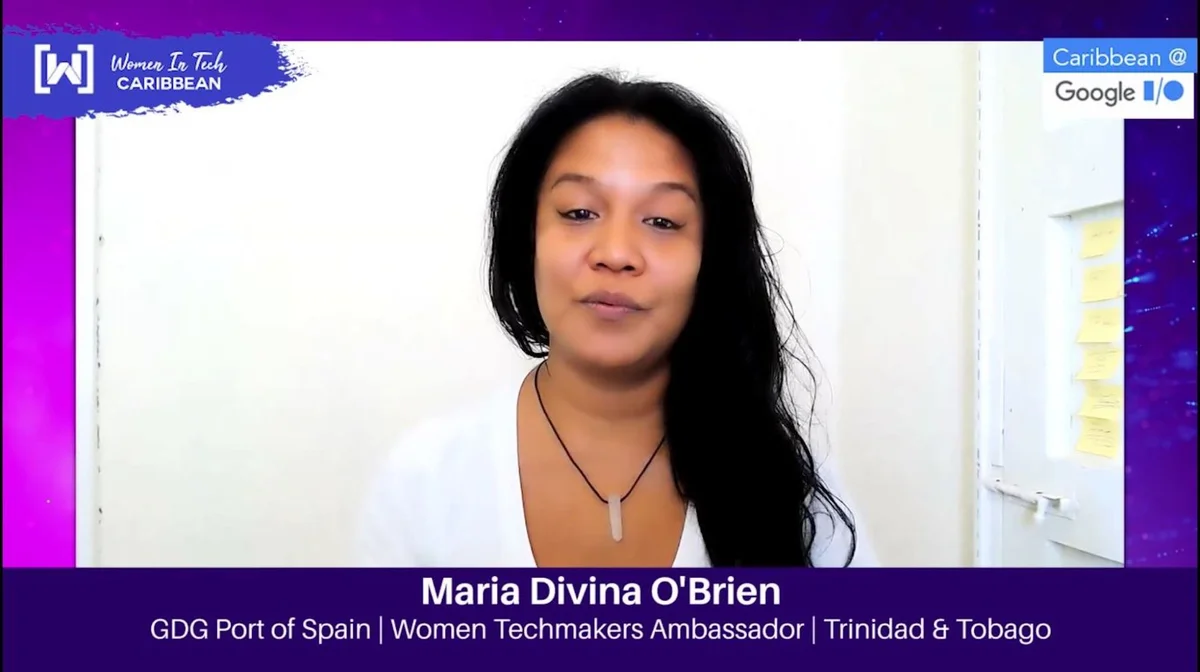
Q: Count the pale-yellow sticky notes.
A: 6